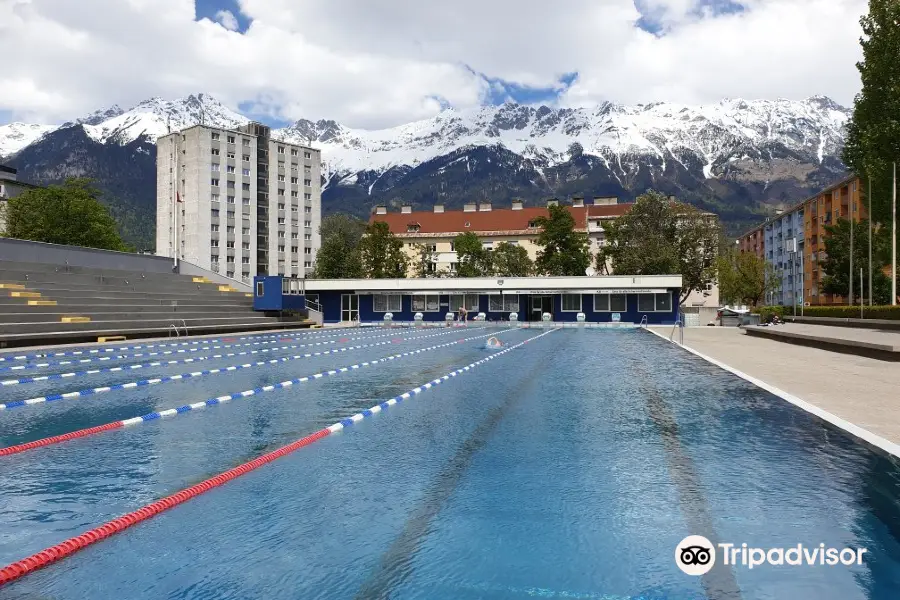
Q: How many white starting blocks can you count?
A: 8